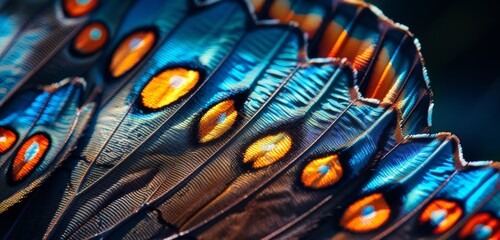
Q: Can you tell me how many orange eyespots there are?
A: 12